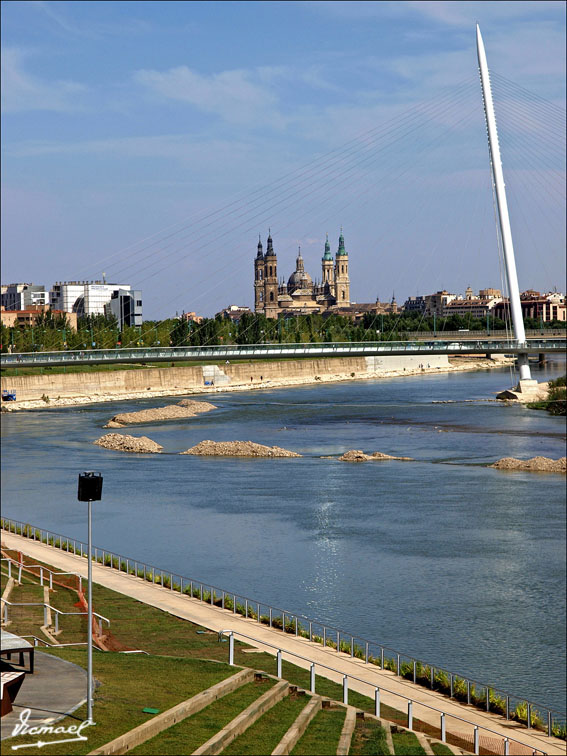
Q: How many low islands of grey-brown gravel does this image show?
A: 5